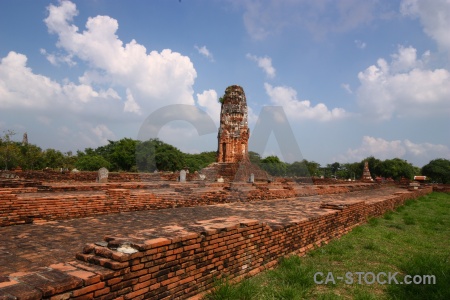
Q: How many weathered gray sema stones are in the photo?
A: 3